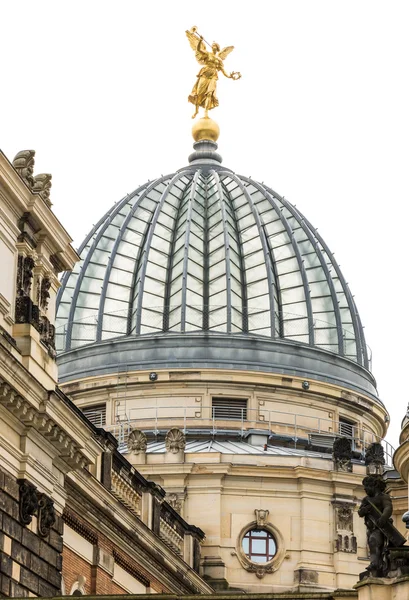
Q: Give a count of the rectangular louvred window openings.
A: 3